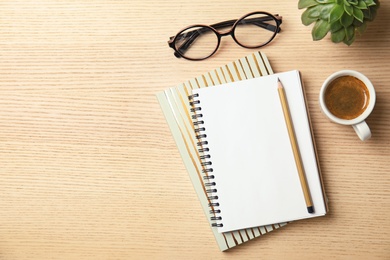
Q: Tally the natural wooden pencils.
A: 1